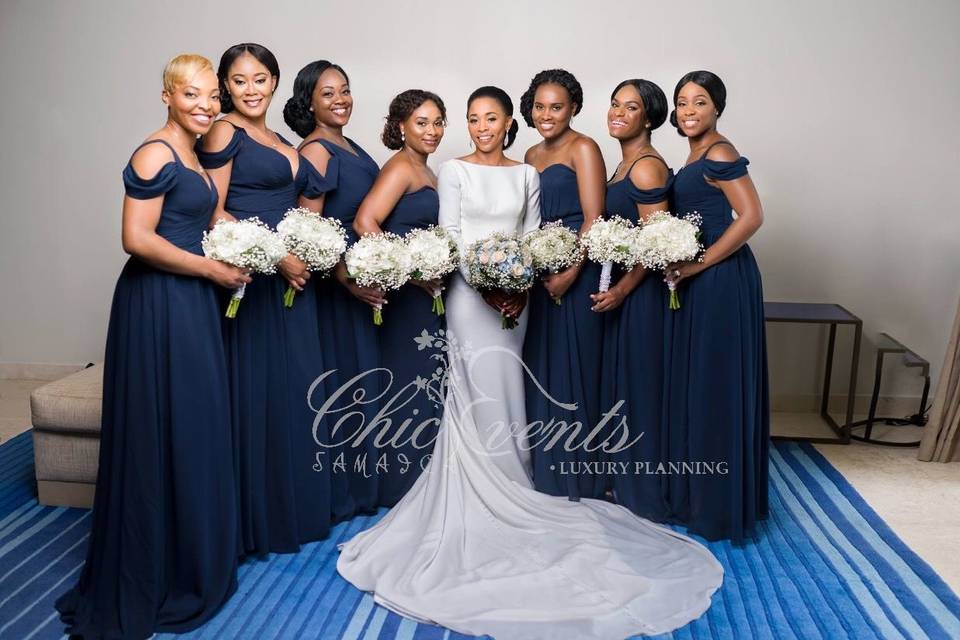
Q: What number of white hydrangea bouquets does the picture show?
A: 7